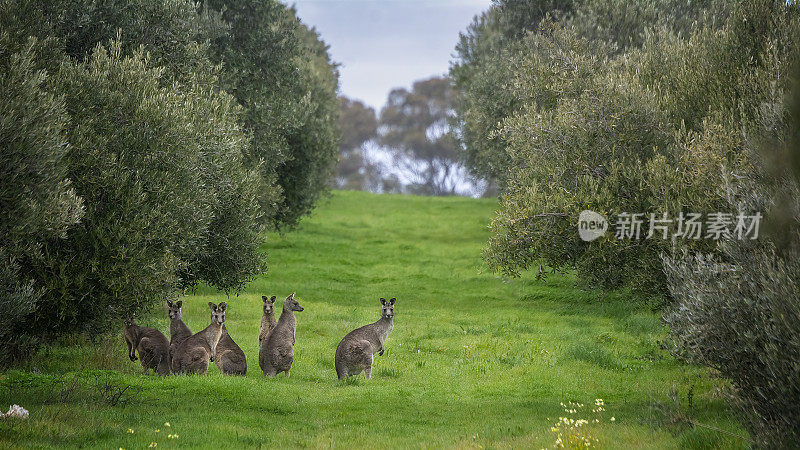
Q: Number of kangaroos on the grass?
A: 7